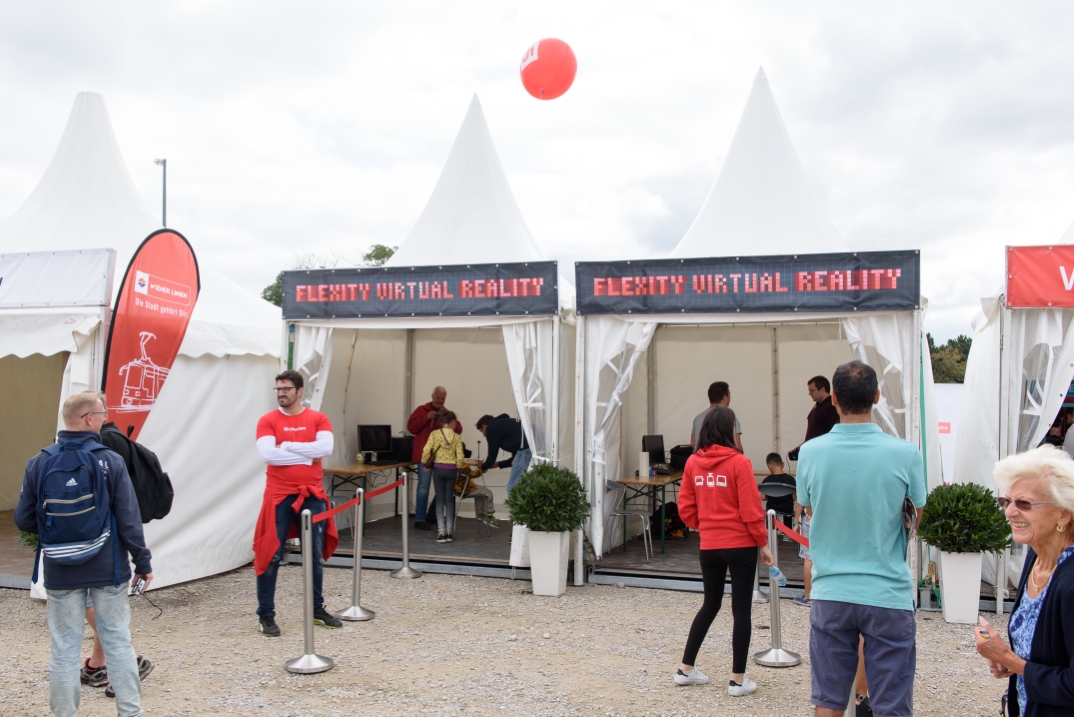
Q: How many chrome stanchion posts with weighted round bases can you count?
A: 5